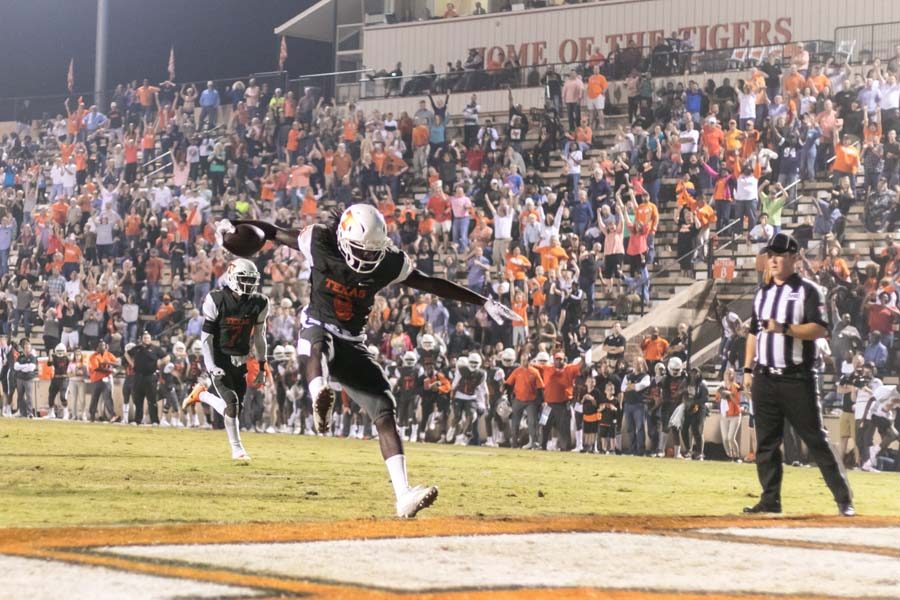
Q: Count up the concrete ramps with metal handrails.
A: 1